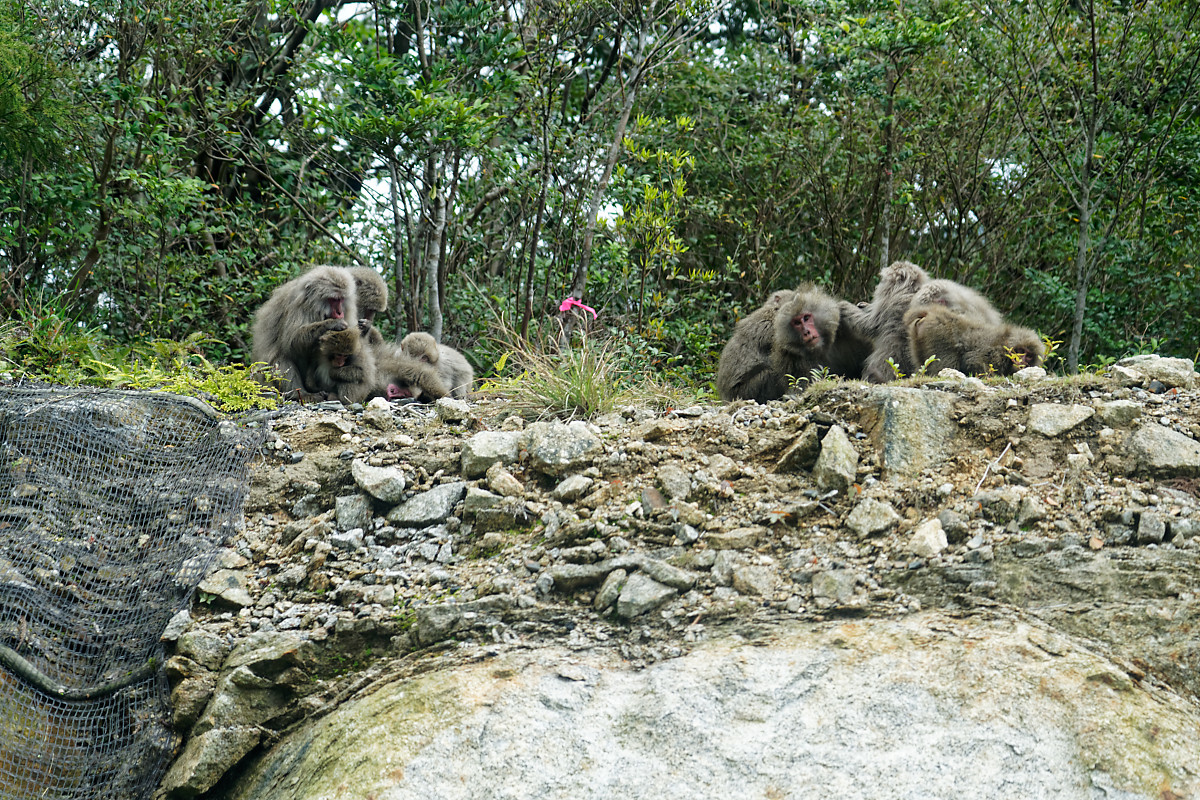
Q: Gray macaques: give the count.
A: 10